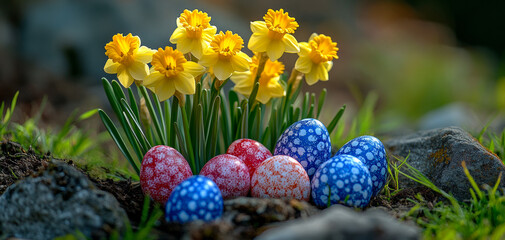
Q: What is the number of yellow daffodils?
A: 7